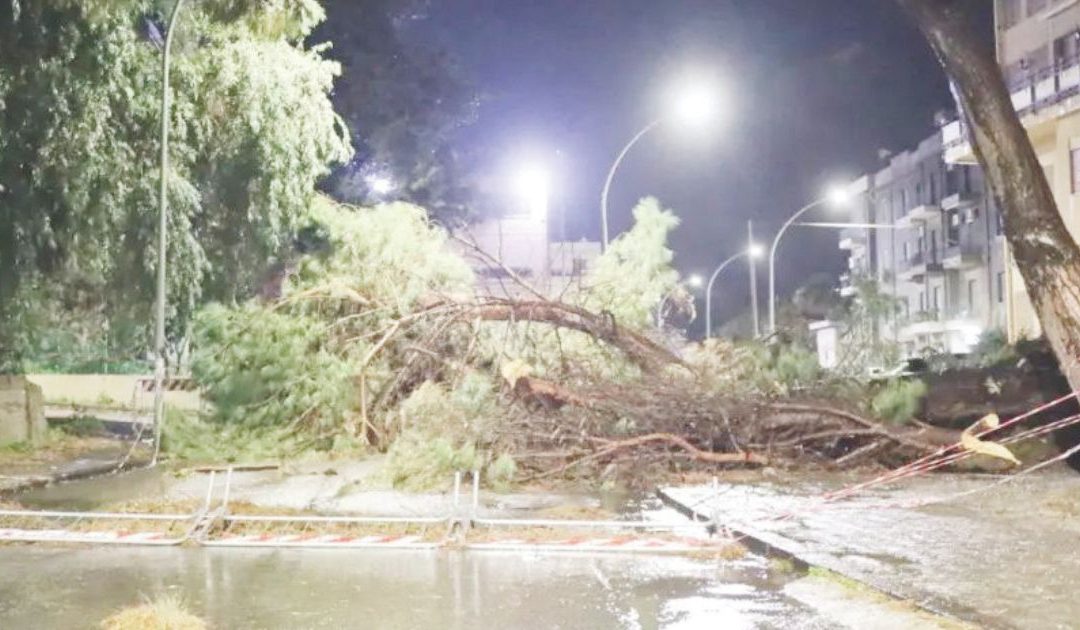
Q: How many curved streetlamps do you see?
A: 5